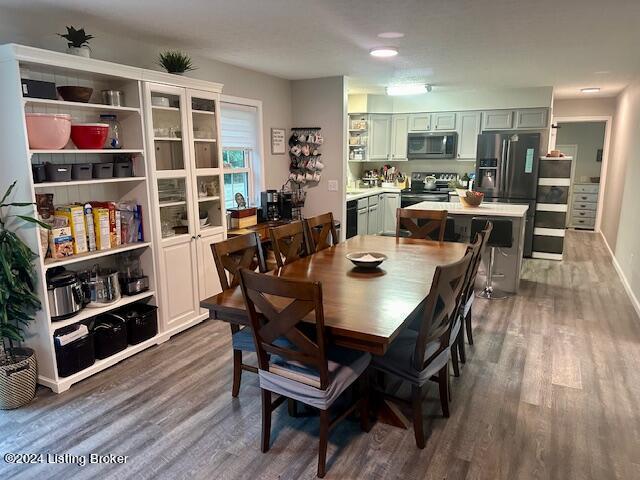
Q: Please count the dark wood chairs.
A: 8